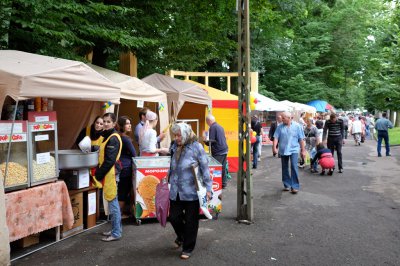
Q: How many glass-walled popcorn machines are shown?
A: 2